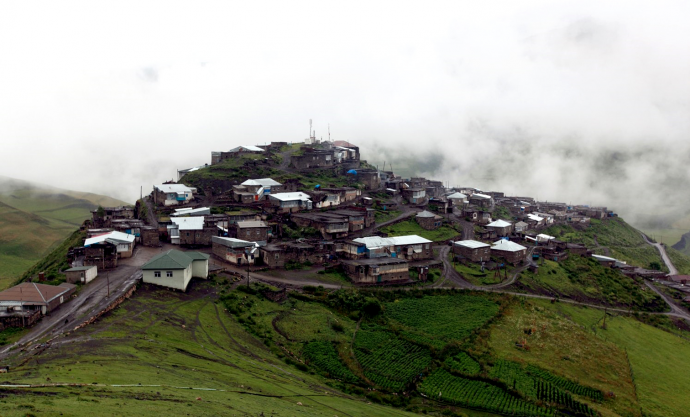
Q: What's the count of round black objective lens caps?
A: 0